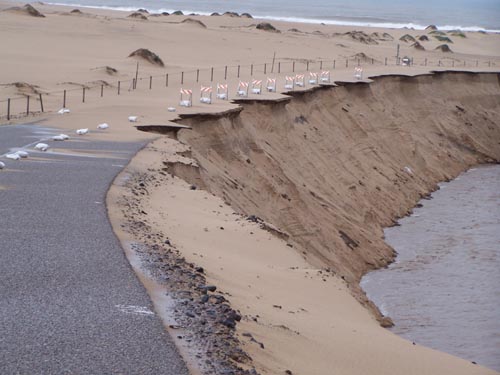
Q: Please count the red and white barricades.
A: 11